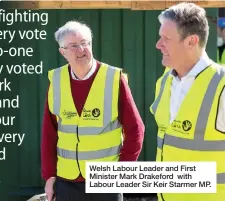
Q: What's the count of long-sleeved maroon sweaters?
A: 1